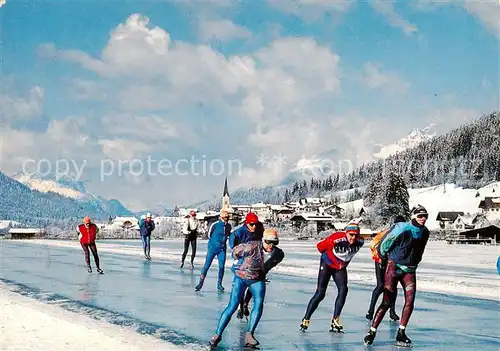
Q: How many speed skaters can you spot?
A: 9